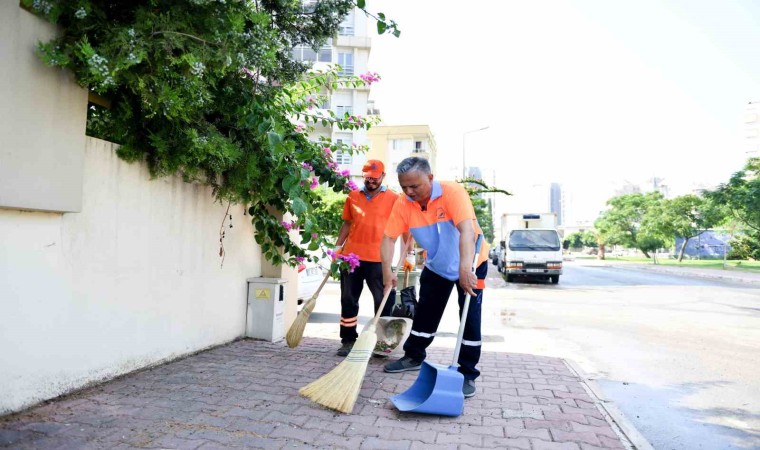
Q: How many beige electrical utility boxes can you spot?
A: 1